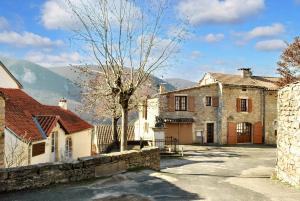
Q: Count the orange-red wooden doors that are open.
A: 2